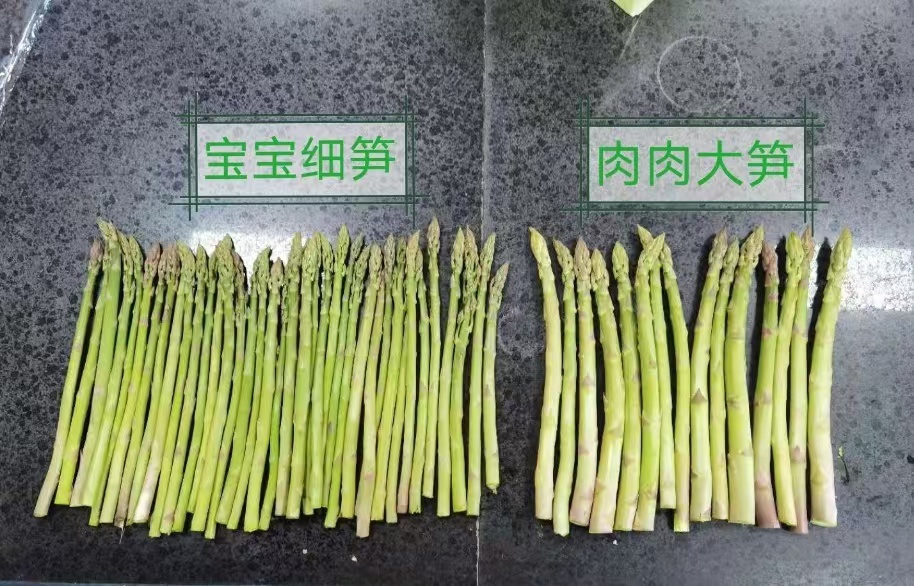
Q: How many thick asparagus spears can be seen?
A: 15